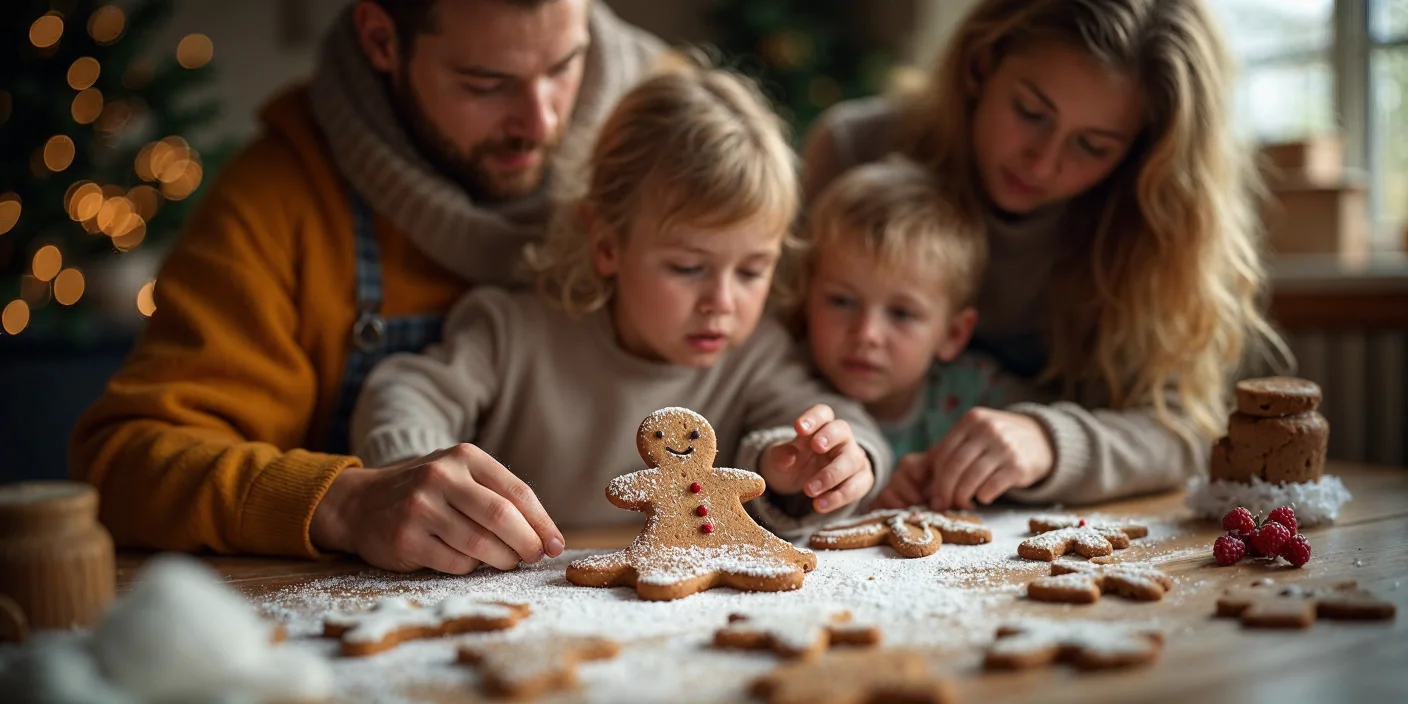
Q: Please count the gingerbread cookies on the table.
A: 10